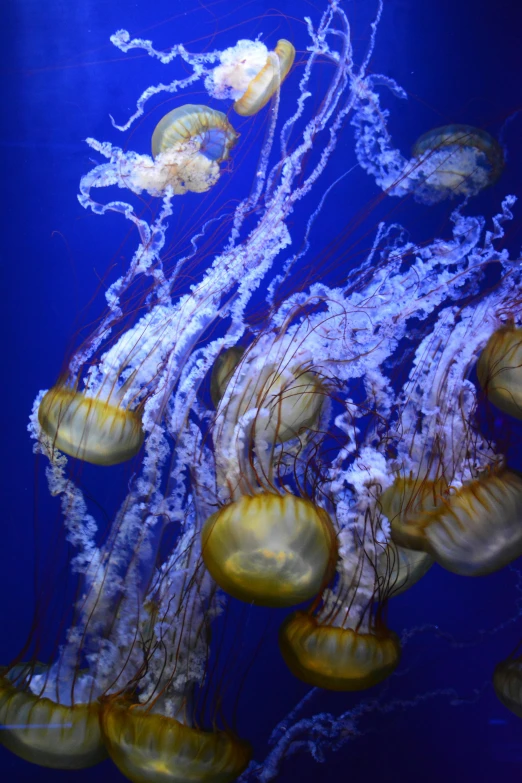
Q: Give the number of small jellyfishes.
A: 3